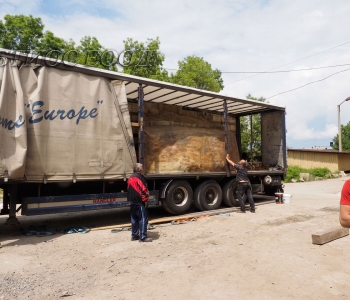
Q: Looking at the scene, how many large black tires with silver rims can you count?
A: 3